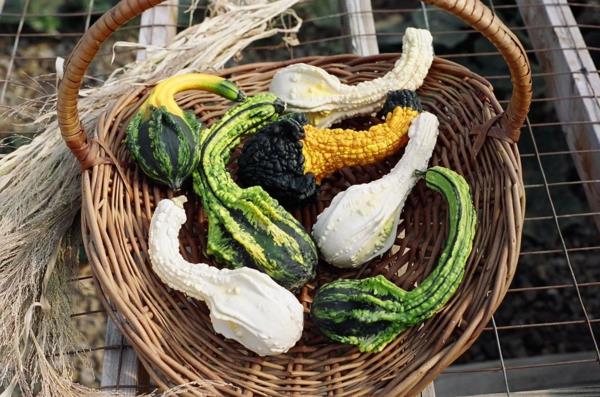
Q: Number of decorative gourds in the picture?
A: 7